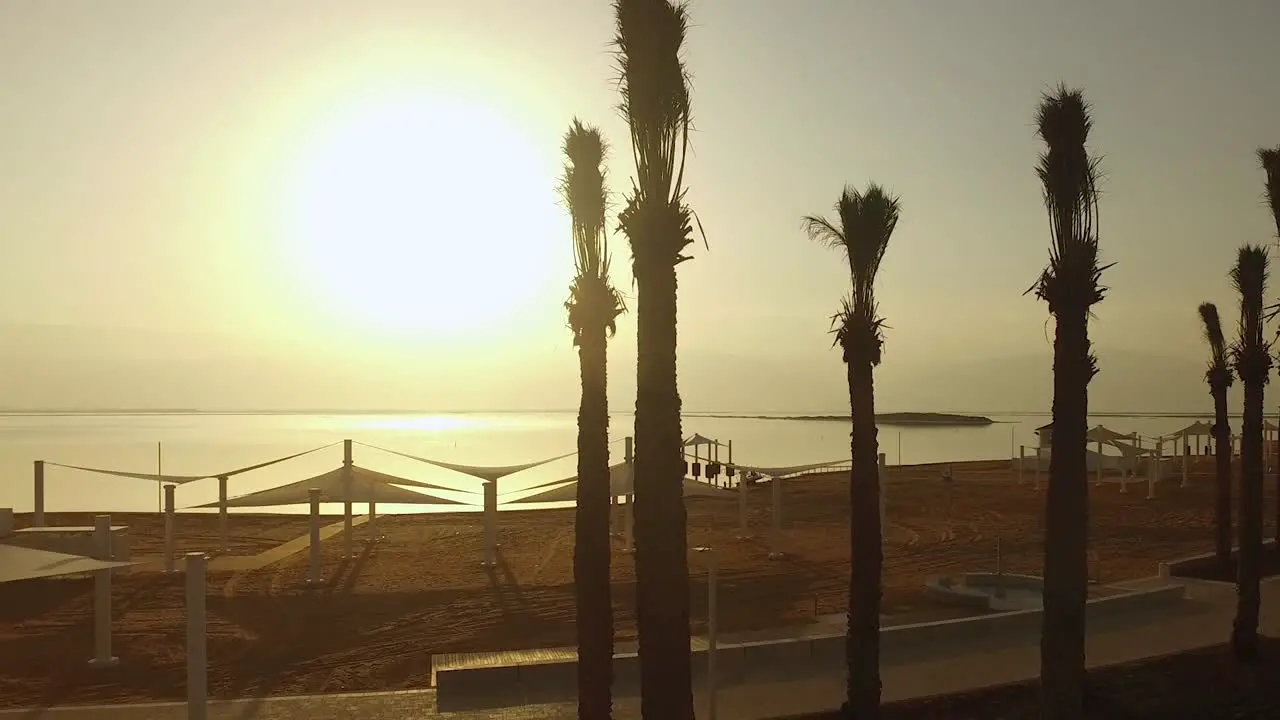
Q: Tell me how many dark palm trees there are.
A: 7